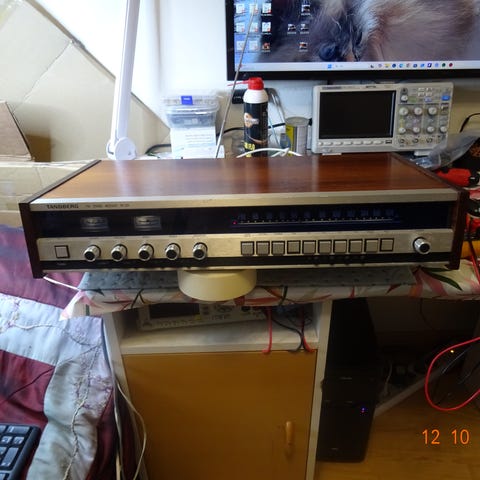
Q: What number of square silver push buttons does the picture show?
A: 11